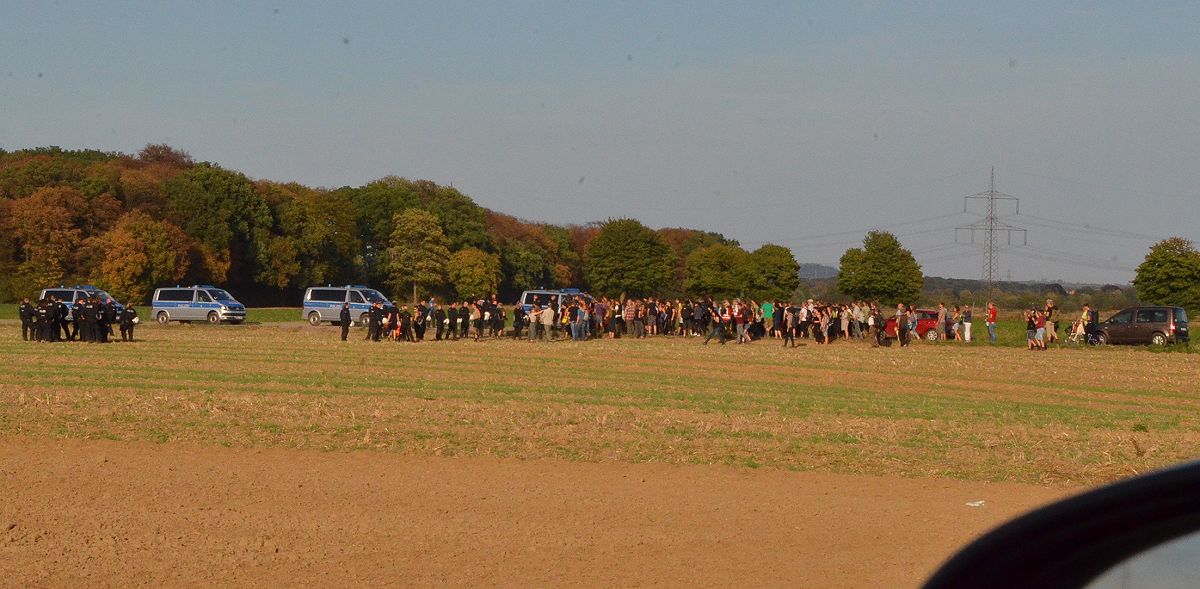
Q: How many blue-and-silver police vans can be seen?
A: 4